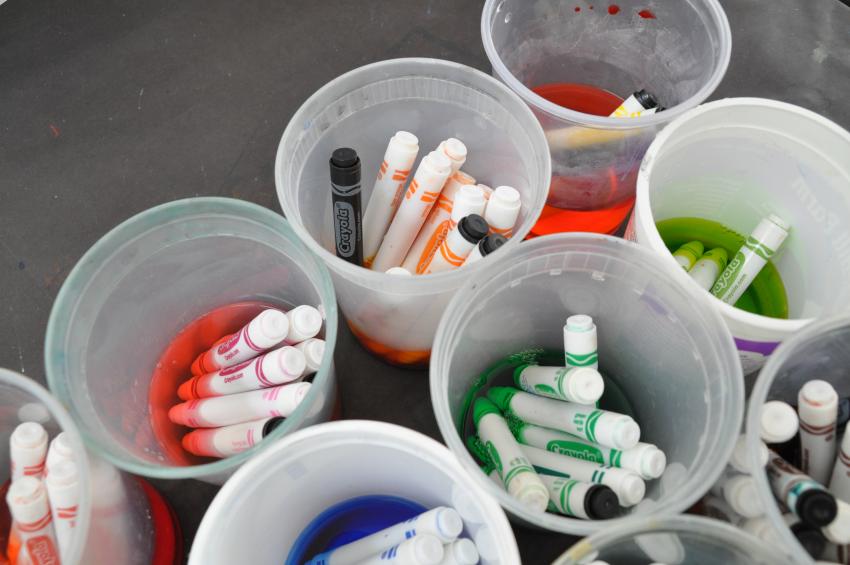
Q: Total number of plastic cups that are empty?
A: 0